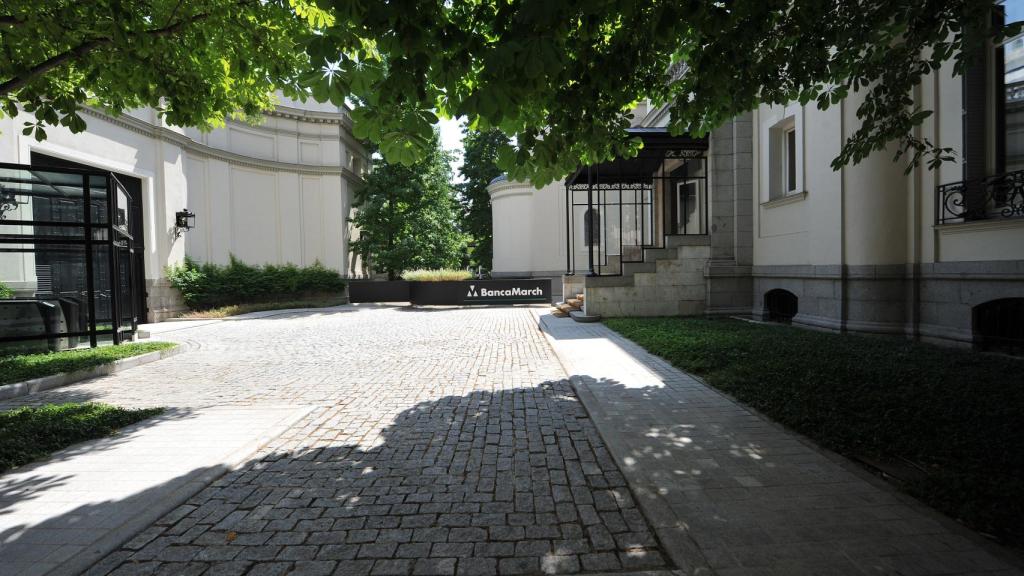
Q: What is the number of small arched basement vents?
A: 2